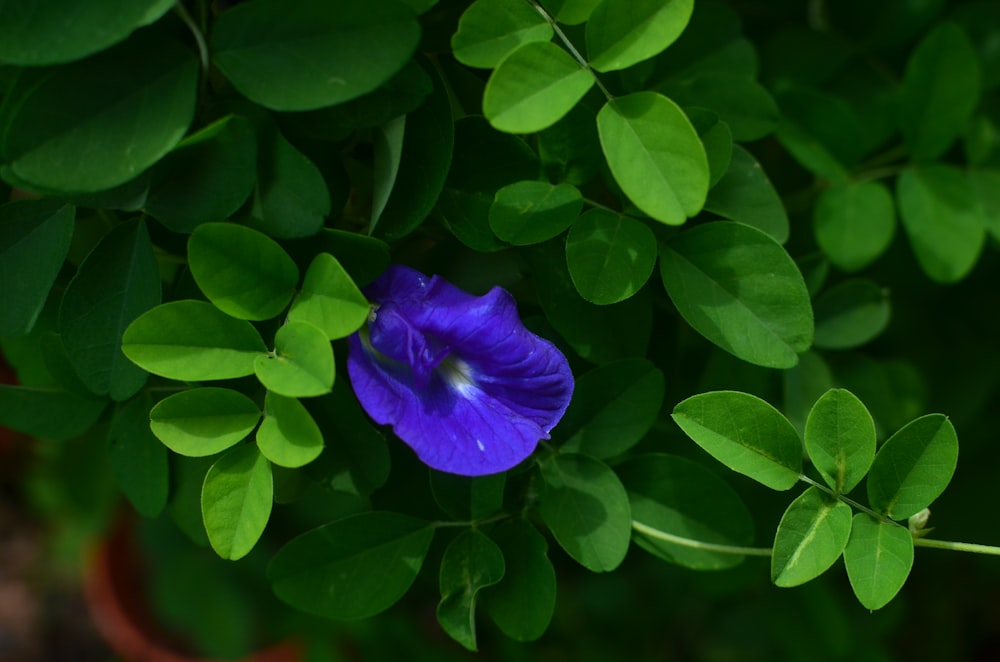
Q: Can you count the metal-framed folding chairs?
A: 0